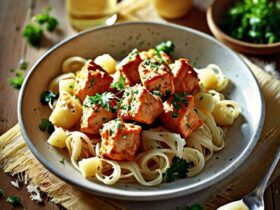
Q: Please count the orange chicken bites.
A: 8